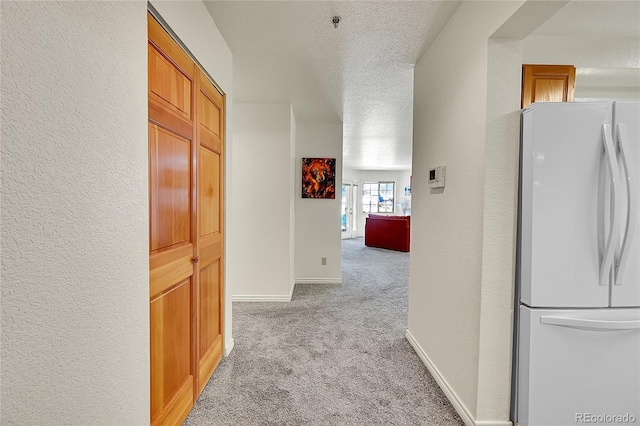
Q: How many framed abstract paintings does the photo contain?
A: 1